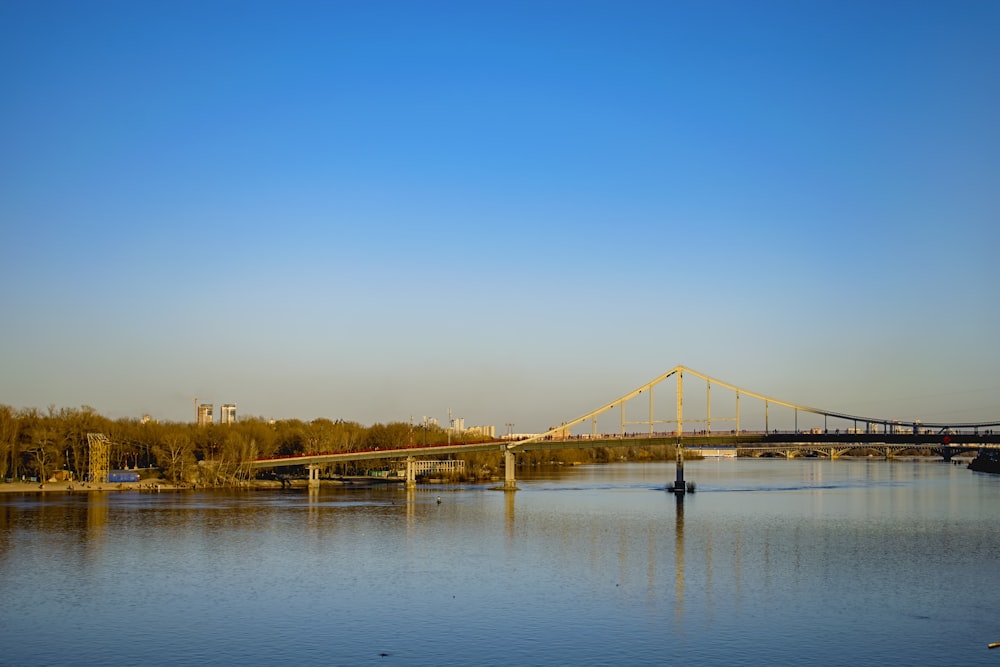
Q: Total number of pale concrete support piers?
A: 3